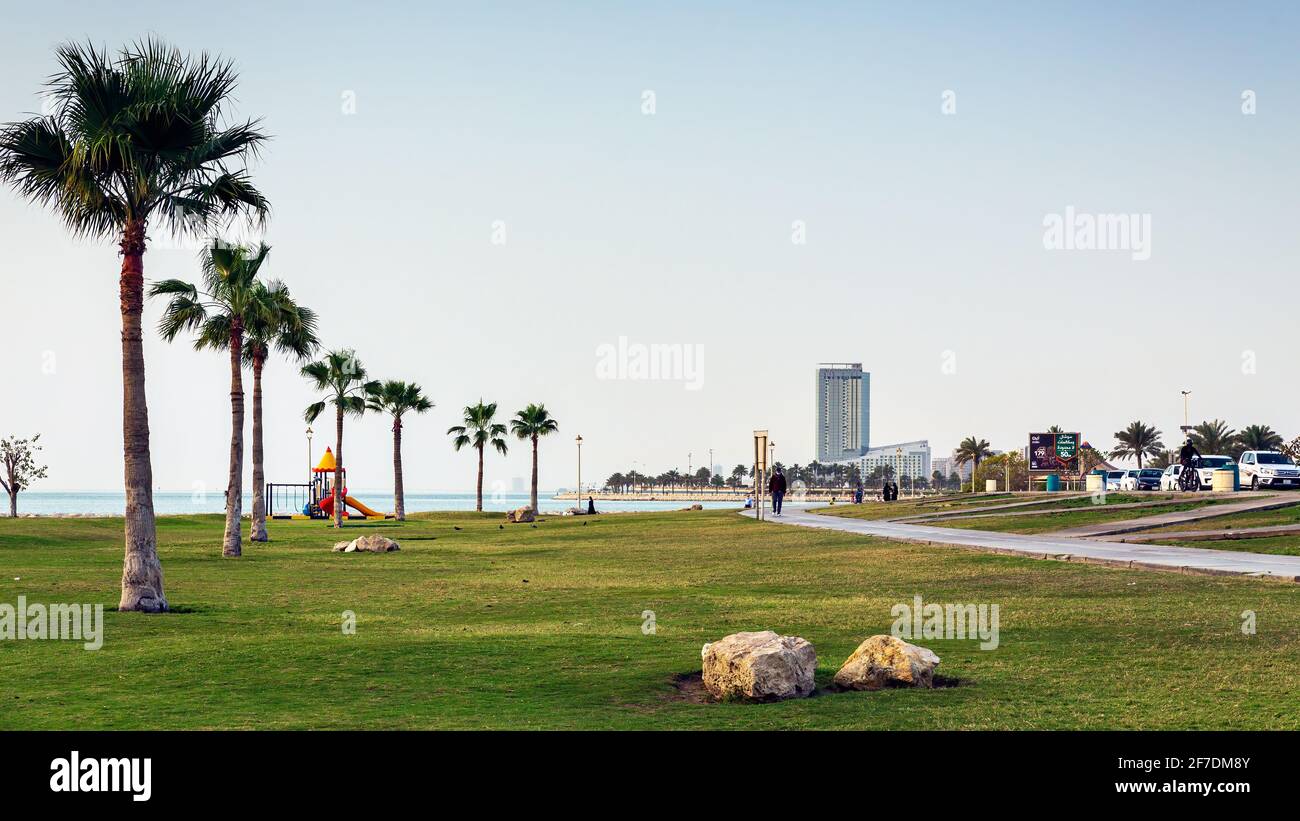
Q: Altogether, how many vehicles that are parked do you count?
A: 6